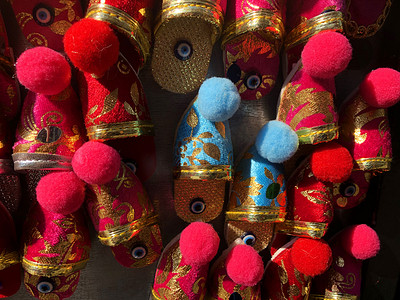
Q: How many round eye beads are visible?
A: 9